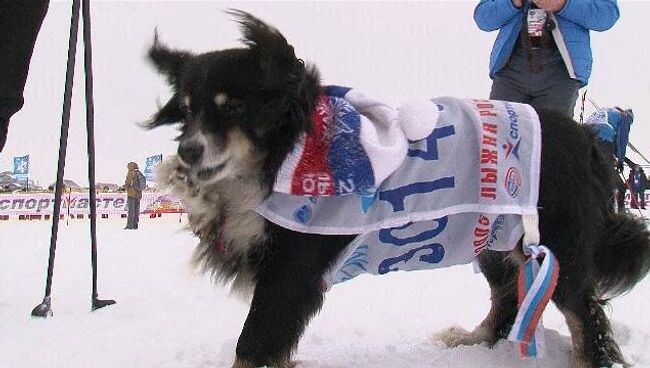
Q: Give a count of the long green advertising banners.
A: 0